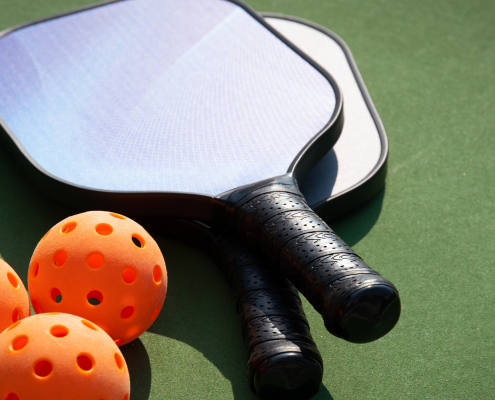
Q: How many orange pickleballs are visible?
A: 3